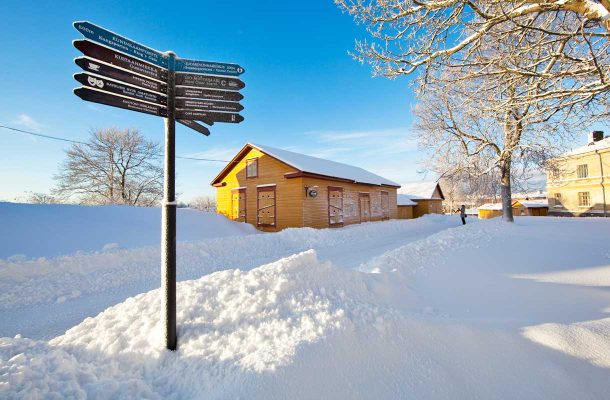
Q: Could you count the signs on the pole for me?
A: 12